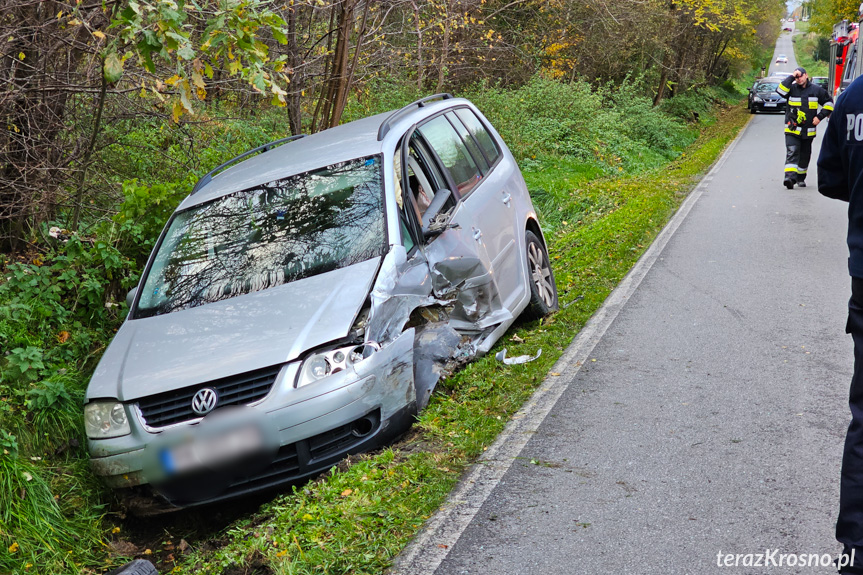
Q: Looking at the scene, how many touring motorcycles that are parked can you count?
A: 0